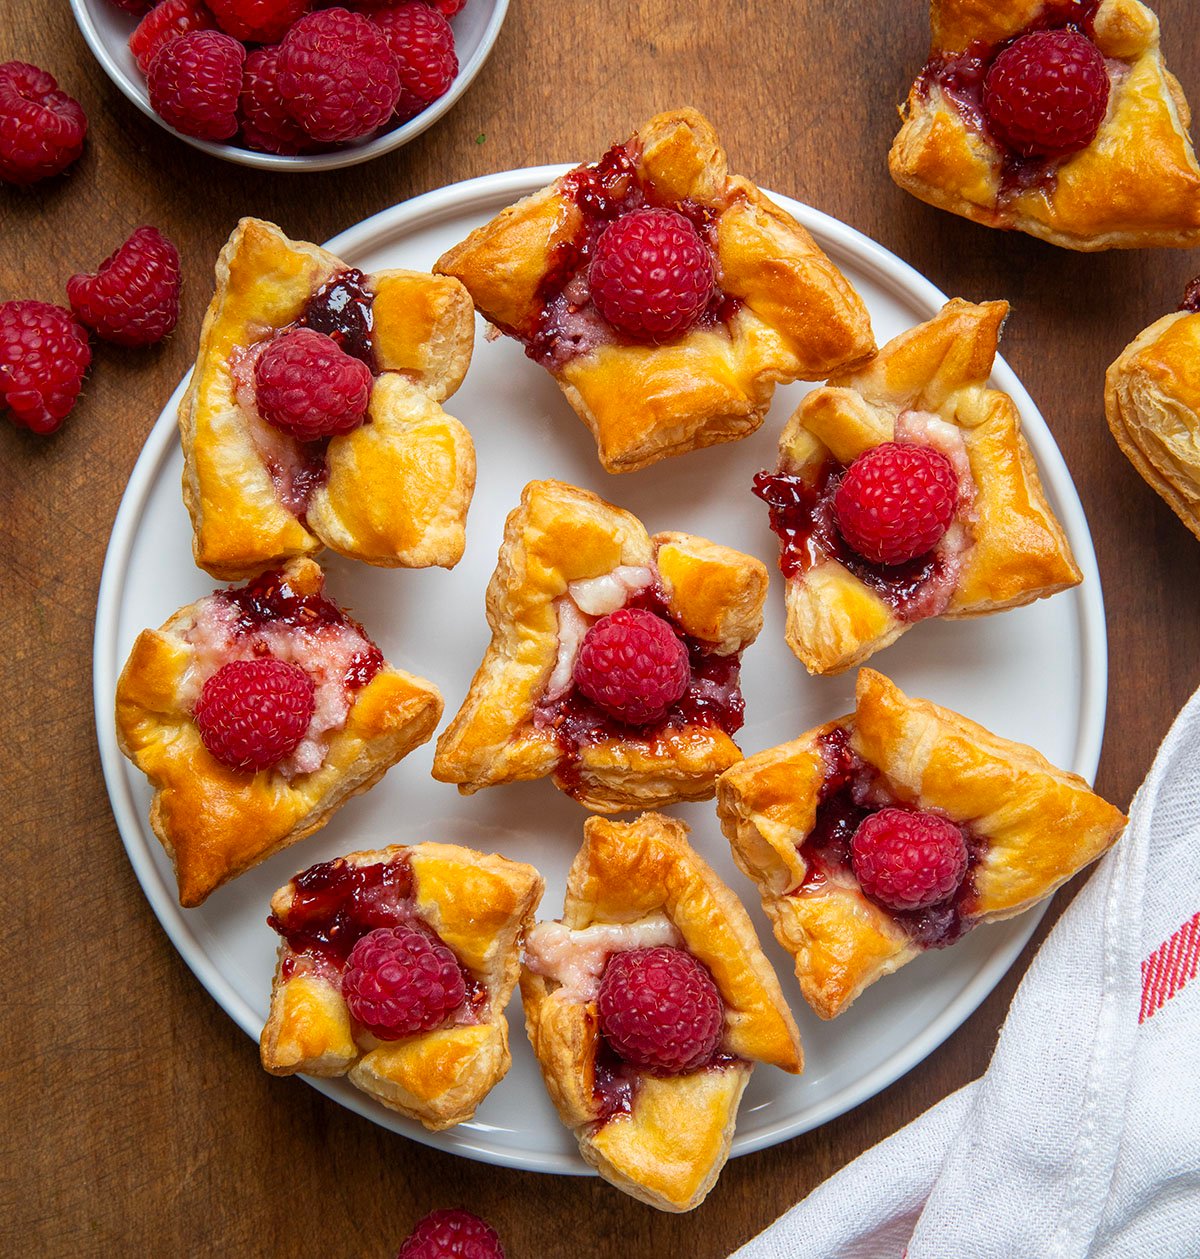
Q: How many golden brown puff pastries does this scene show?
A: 10